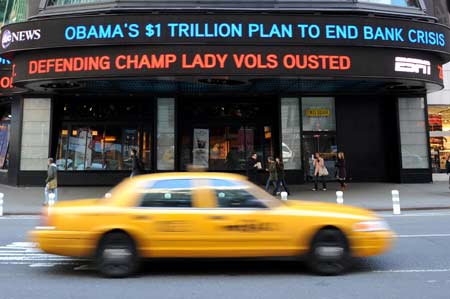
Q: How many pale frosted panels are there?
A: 4